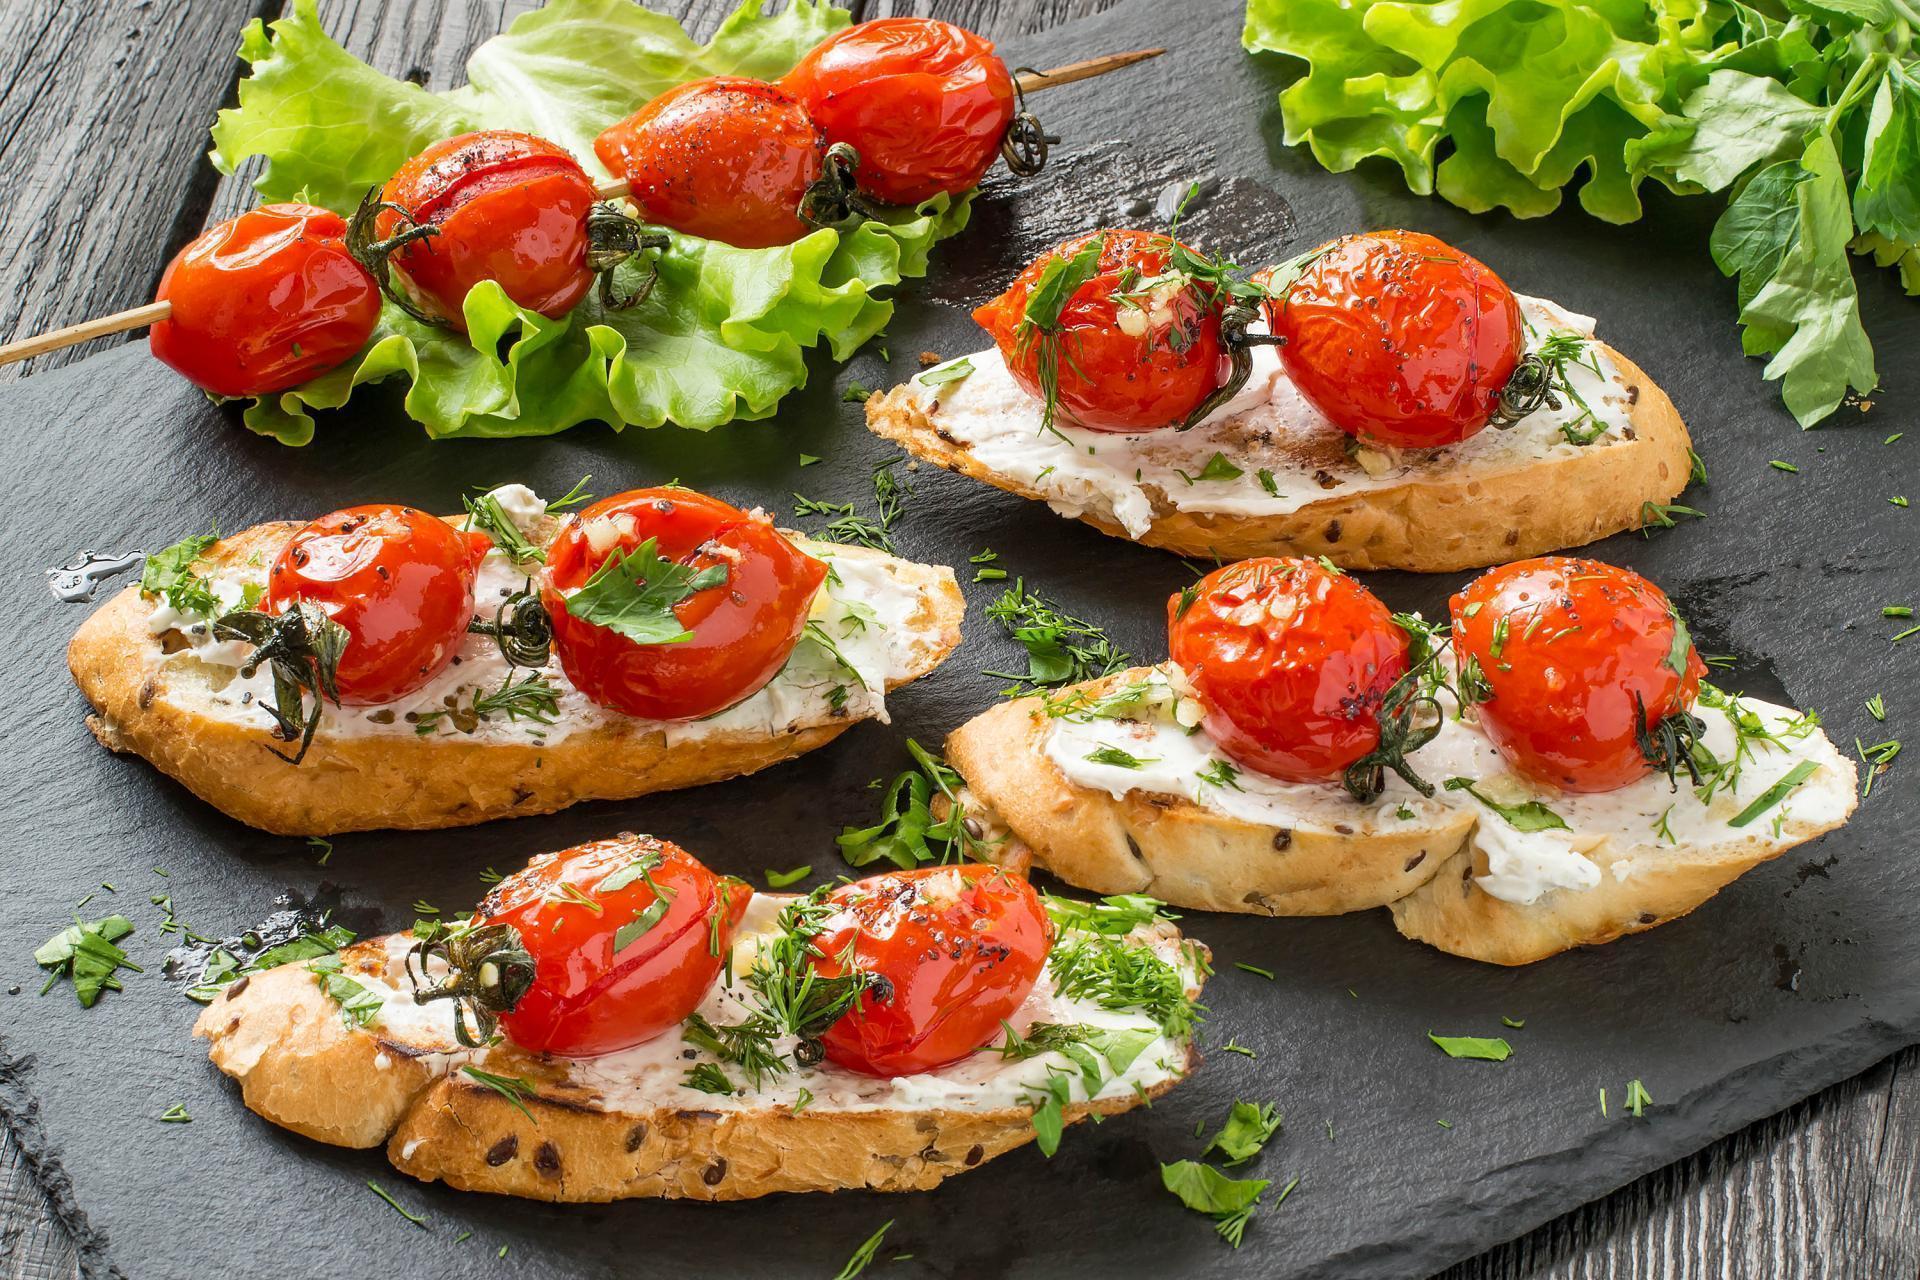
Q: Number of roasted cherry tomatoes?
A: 12